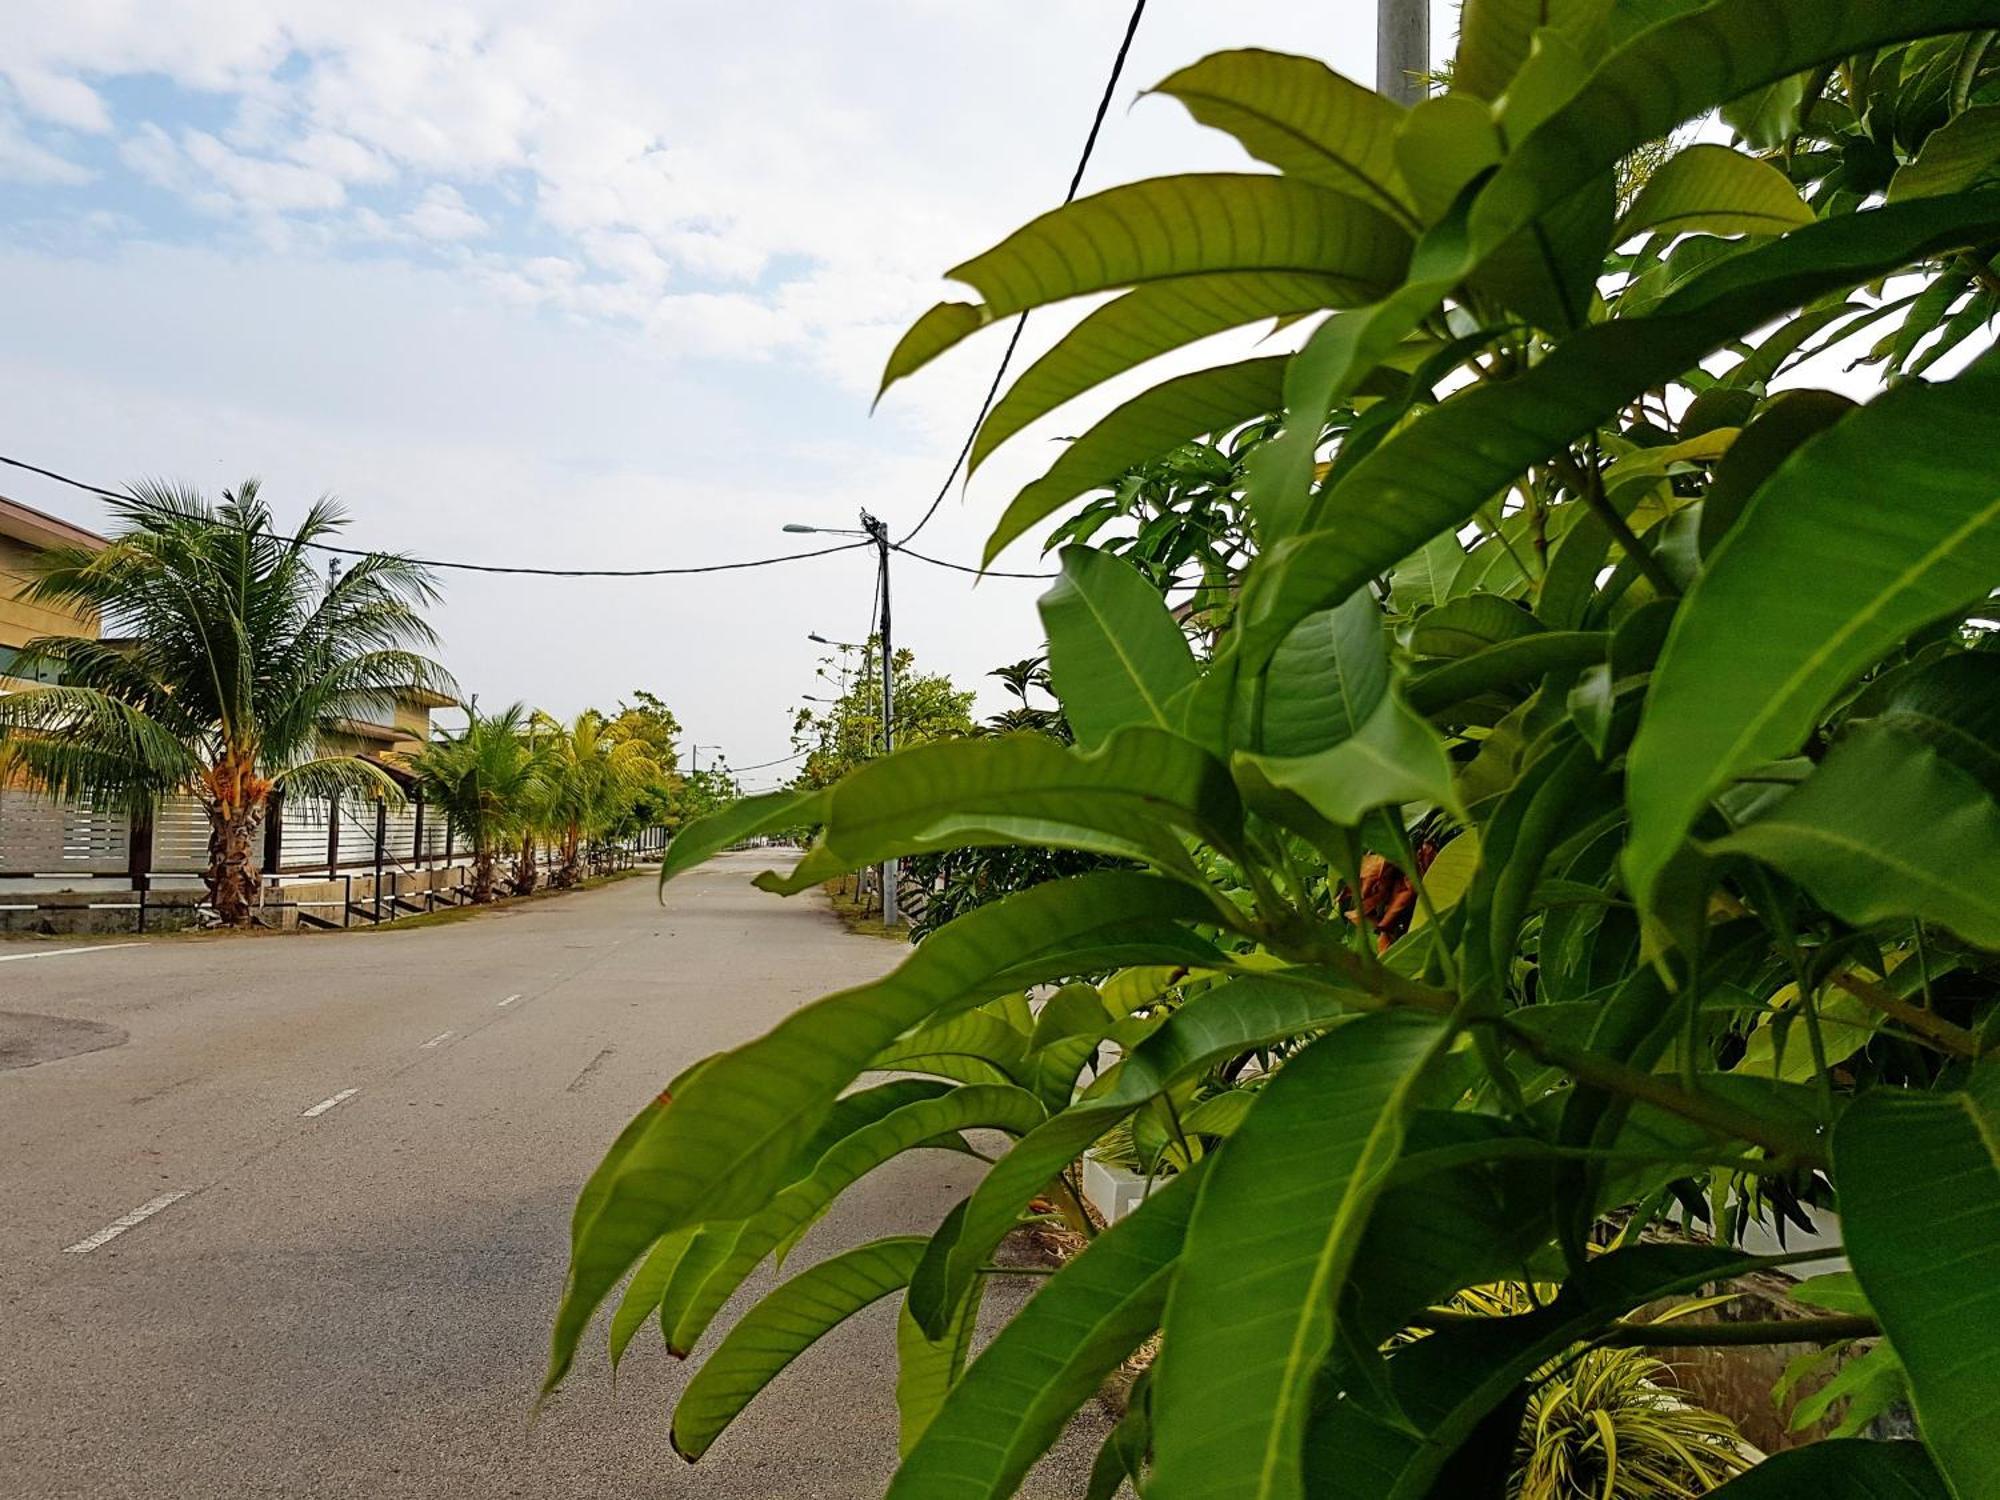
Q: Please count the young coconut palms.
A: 4